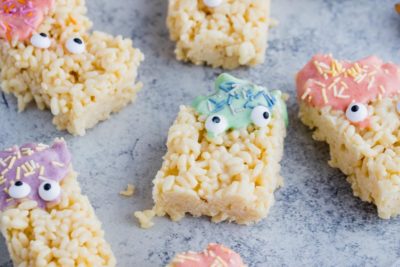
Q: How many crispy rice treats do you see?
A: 6